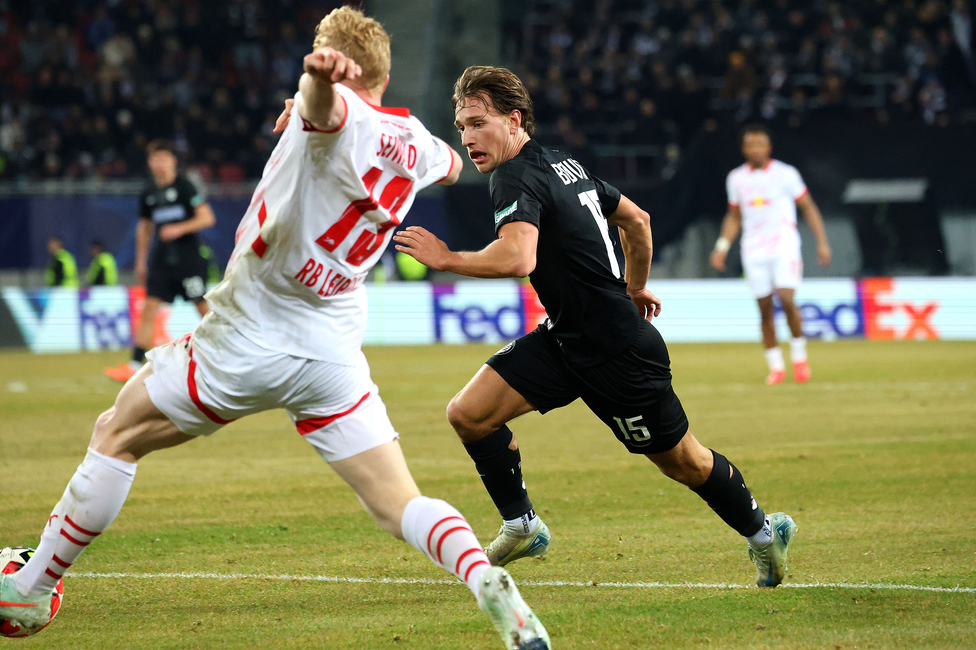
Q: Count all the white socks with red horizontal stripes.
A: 2